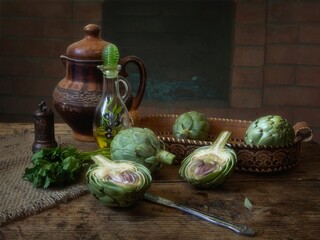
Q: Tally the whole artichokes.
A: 3